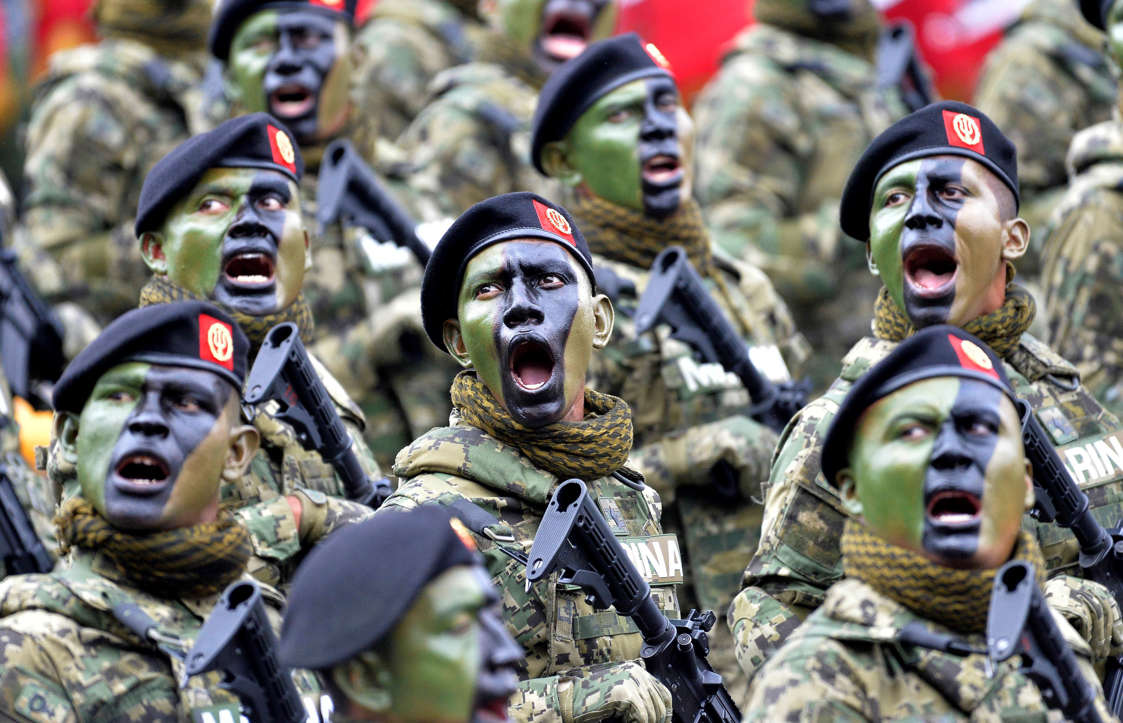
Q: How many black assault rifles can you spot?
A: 10